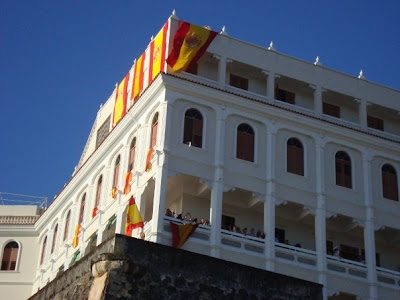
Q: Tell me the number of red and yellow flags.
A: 11